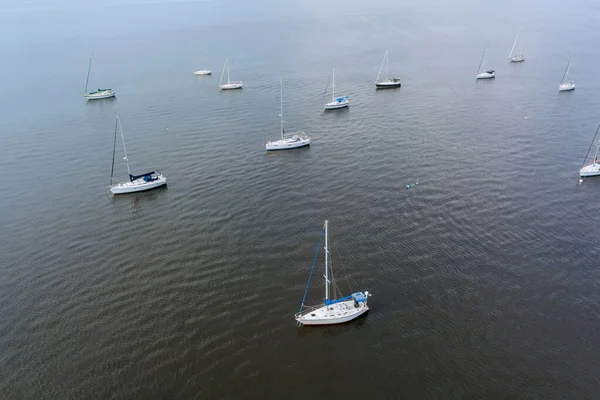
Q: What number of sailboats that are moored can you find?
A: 11